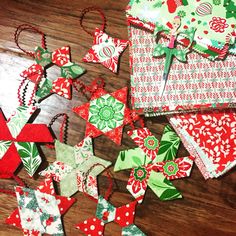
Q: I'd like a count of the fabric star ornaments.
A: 8